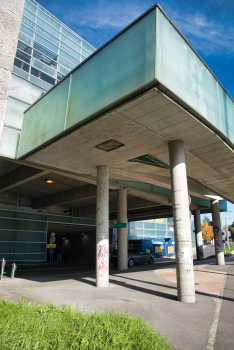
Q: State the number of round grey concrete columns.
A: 5